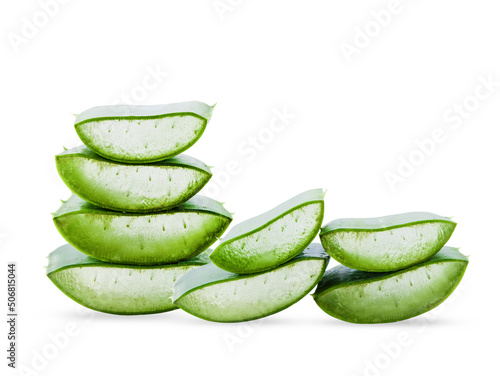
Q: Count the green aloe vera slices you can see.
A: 8